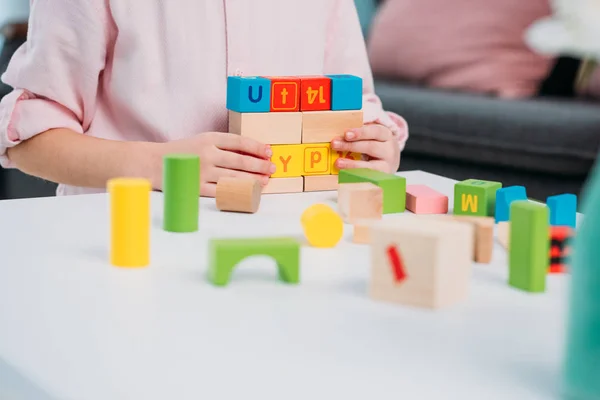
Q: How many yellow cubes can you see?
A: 3